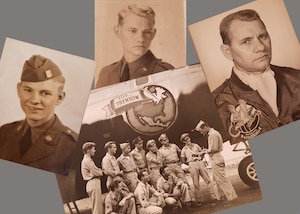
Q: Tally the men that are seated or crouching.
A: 3